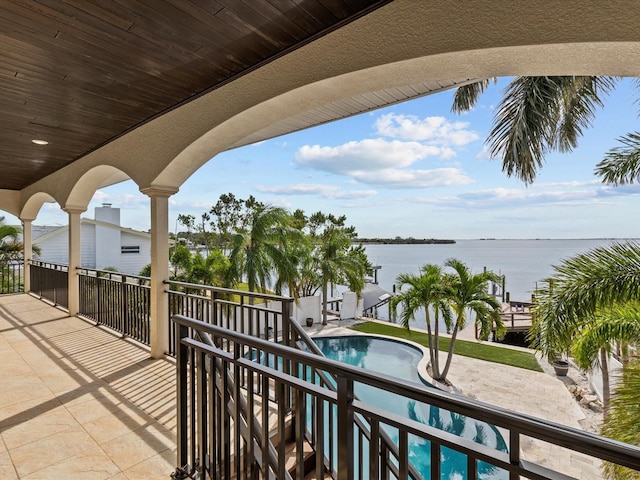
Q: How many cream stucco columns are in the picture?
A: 3